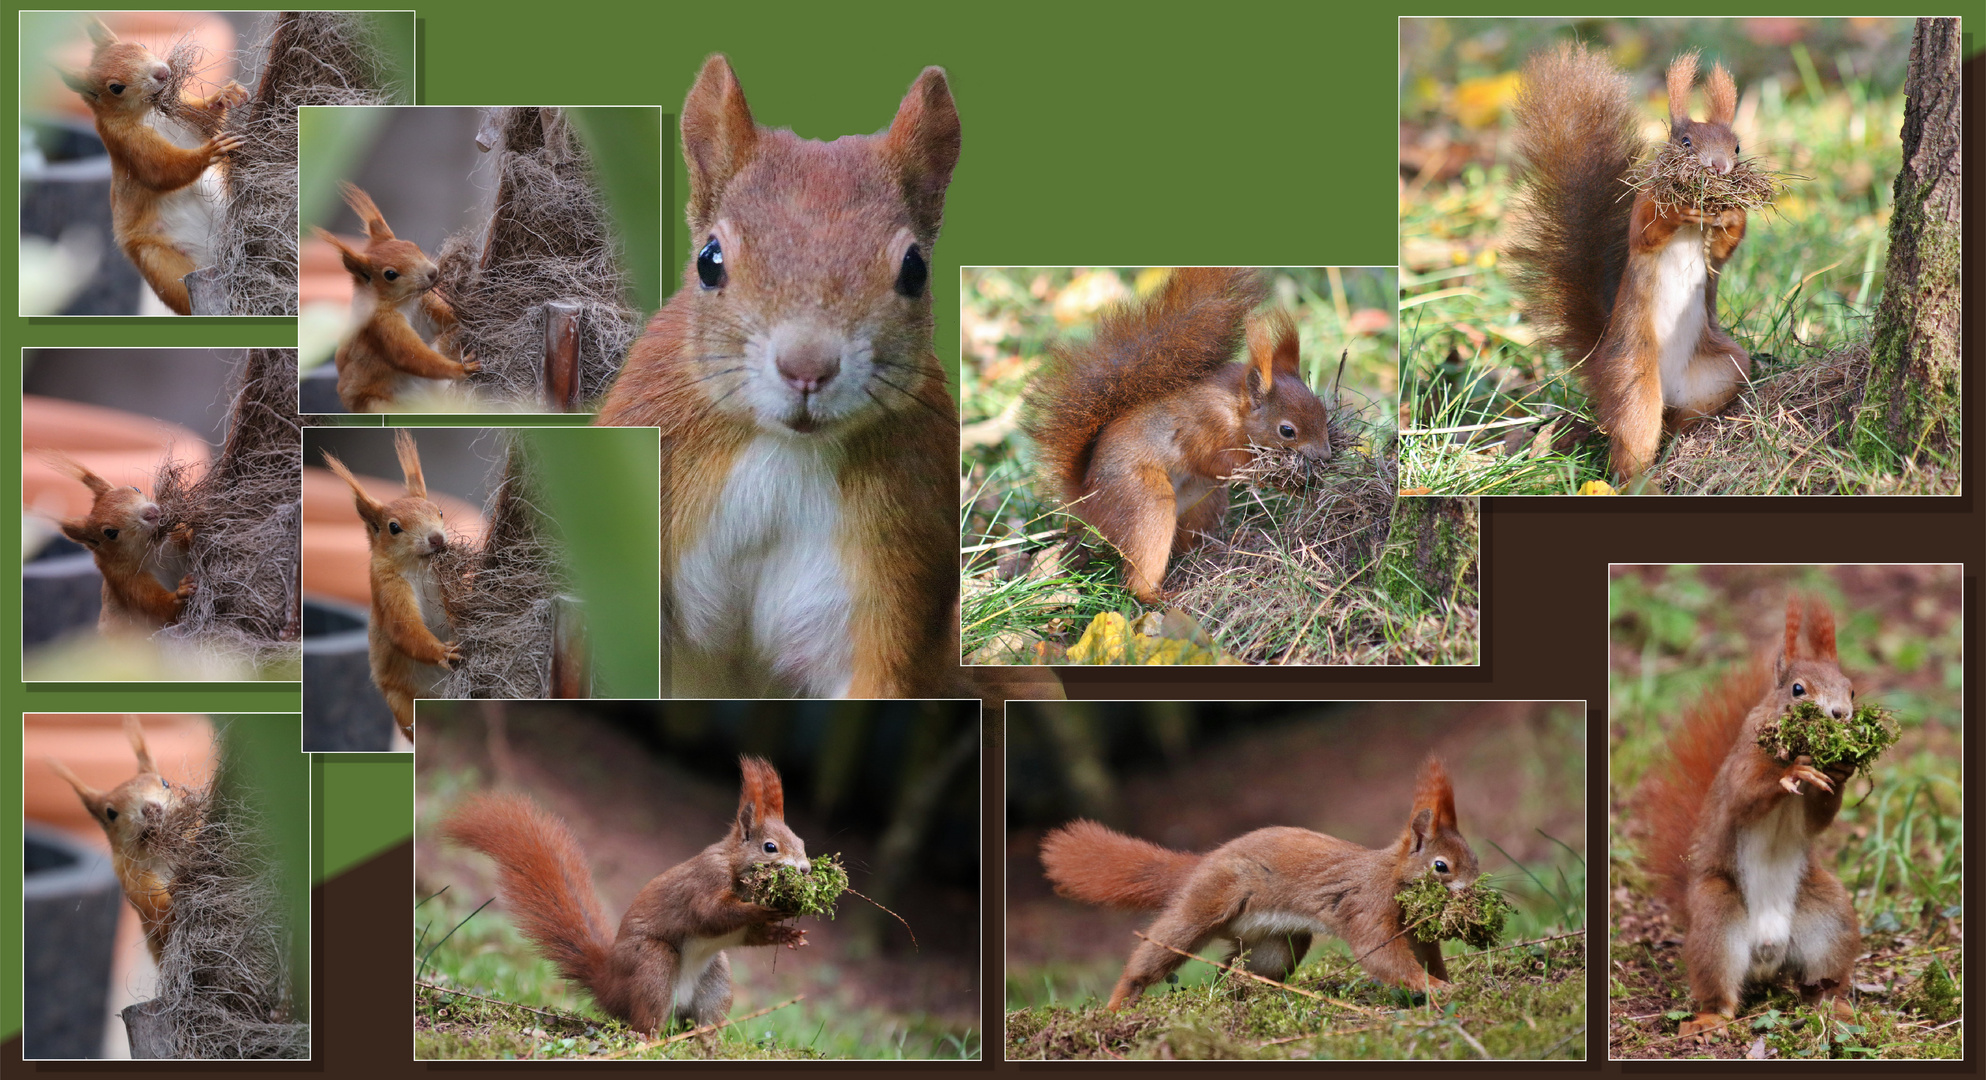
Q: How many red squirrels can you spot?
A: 11